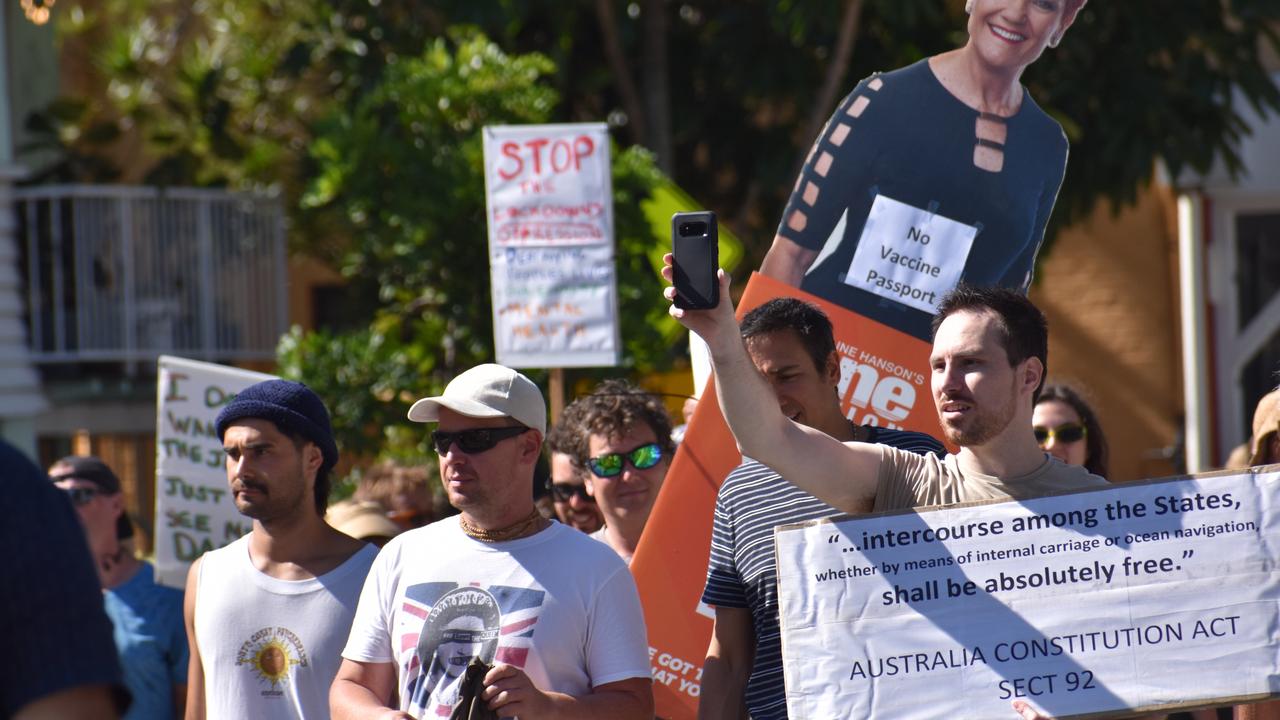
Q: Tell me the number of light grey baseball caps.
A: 1